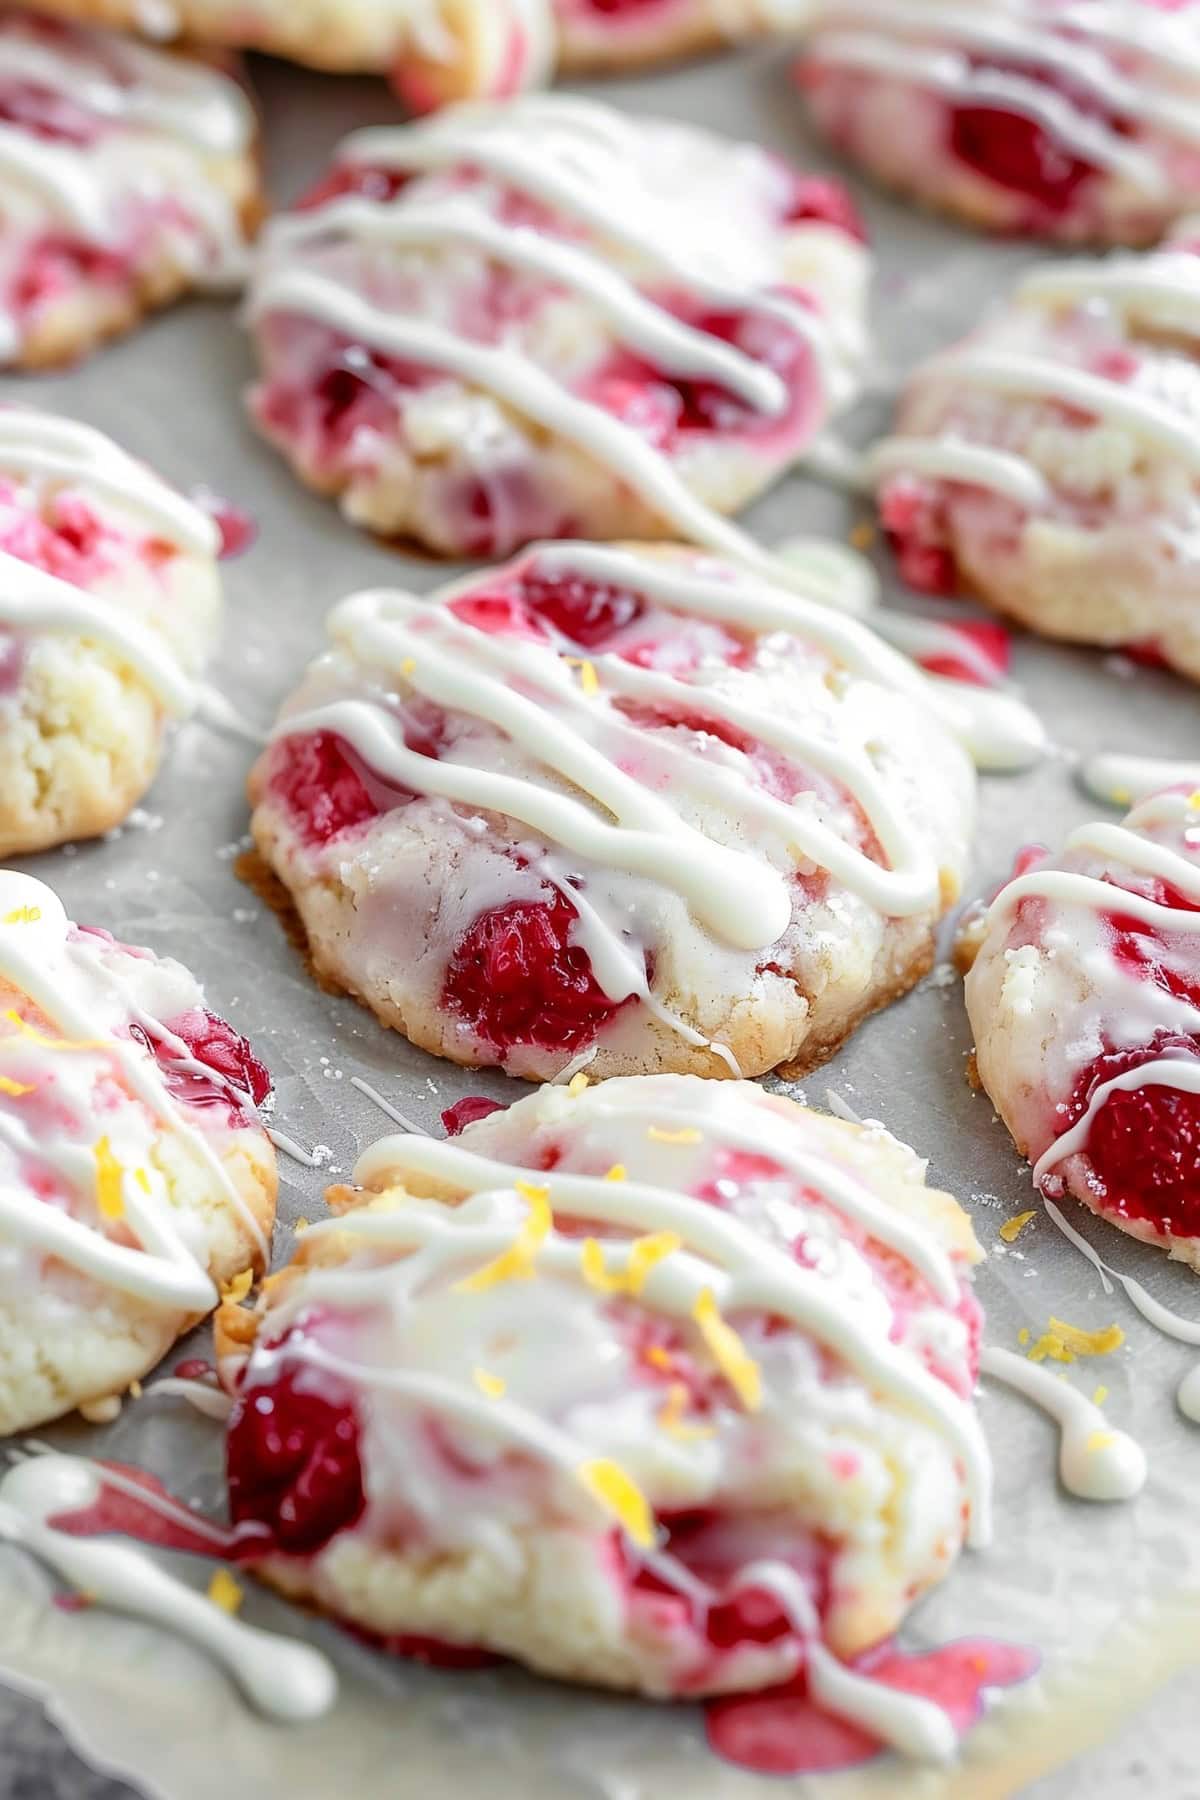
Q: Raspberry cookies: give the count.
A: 11